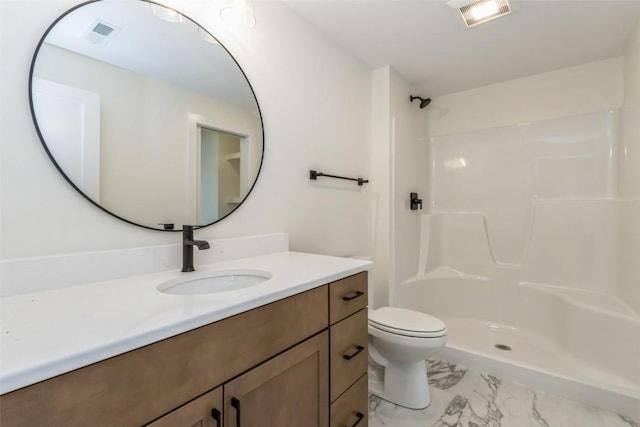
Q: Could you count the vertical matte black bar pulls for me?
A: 2